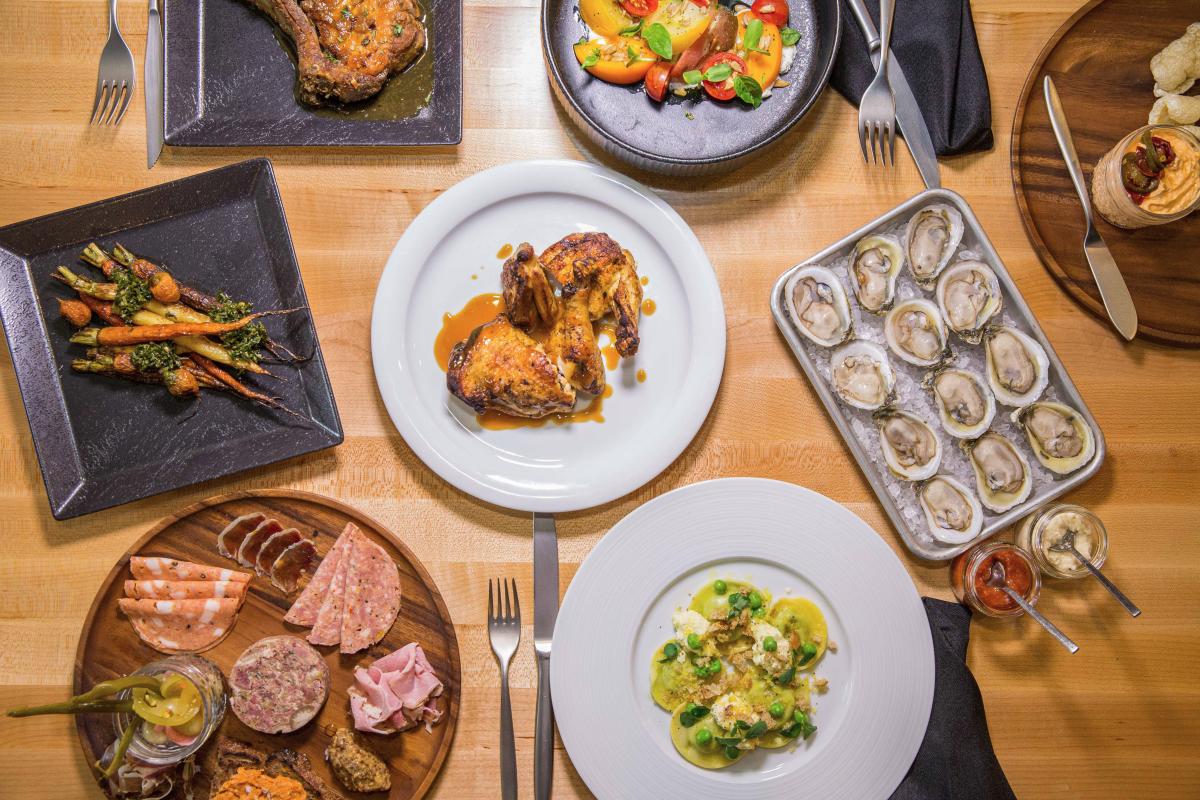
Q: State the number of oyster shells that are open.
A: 12